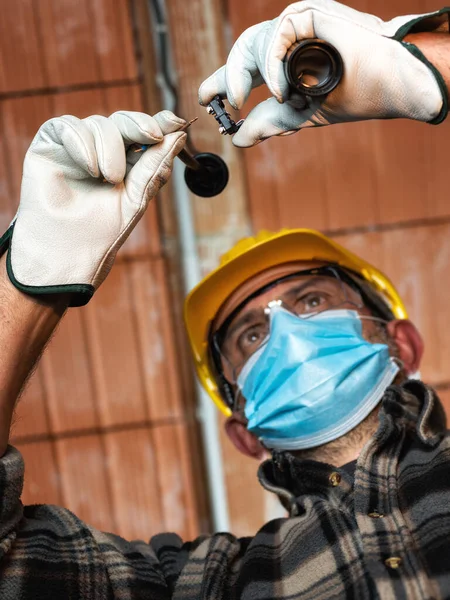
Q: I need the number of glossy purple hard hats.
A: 0